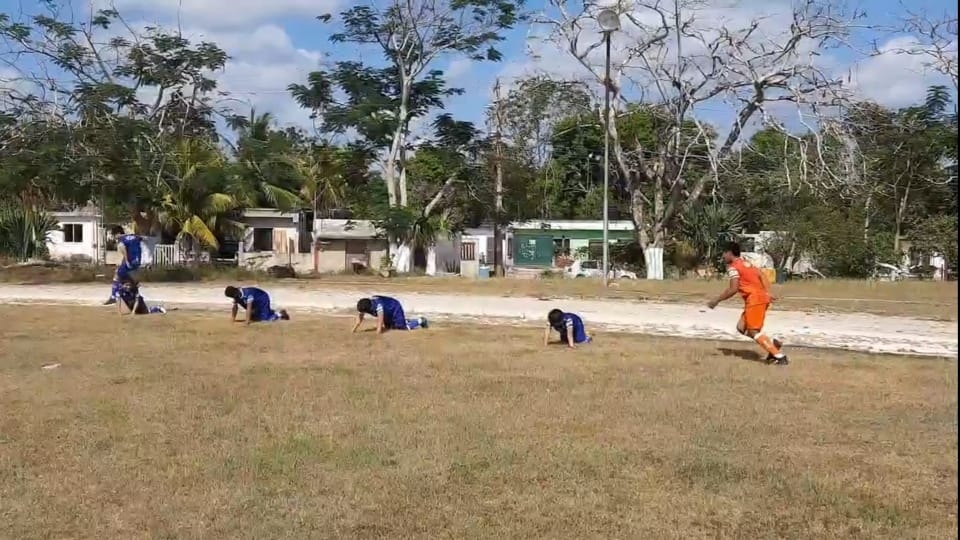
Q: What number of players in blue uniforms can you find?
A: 5